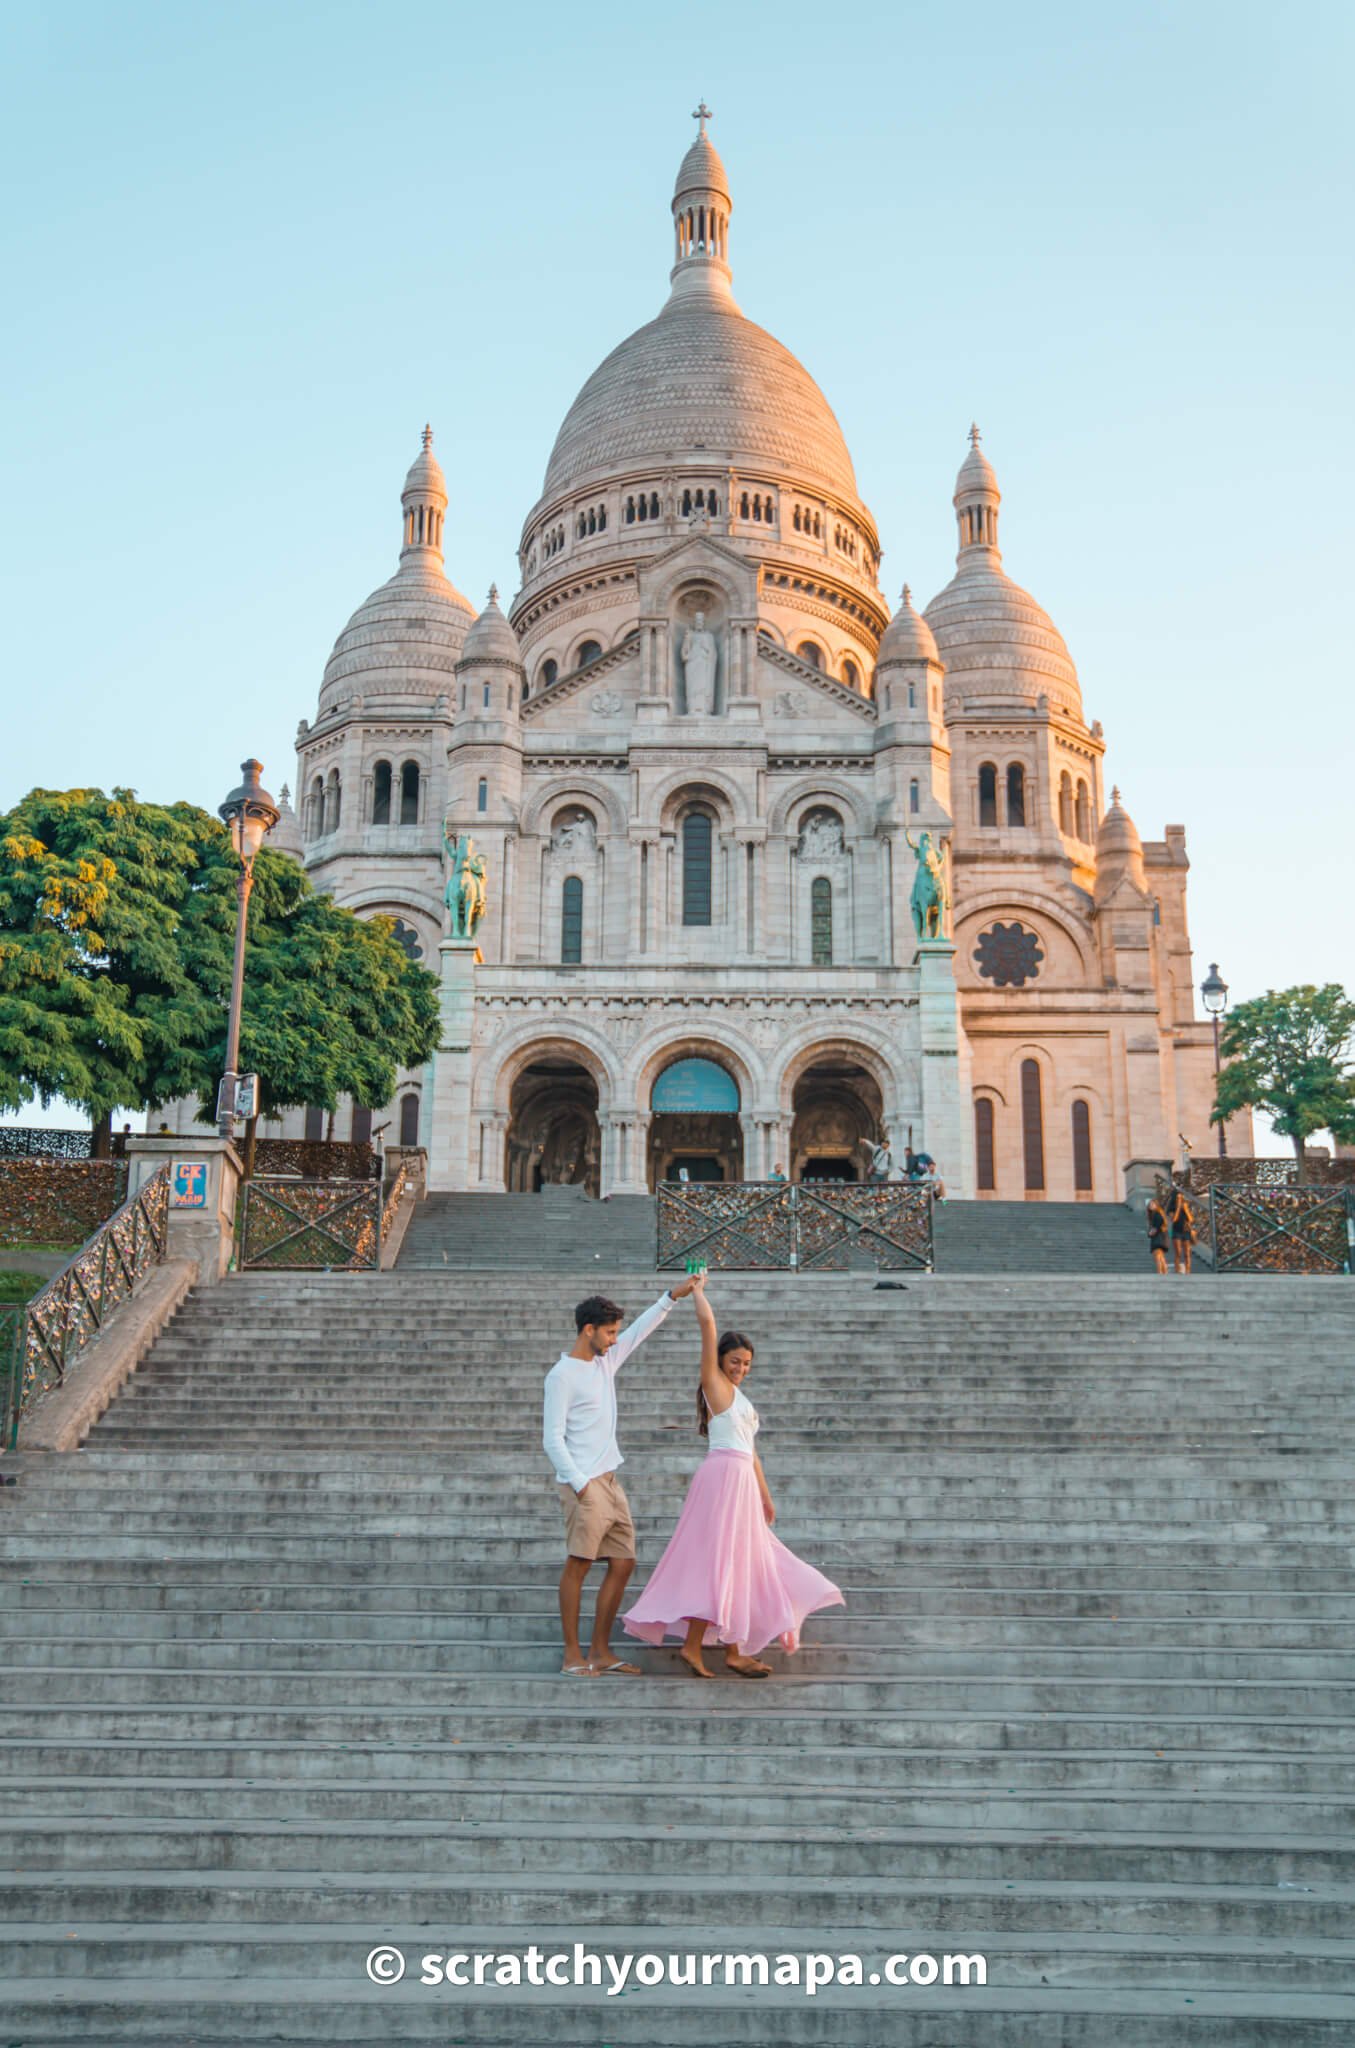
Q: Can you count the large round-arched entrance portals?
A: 3